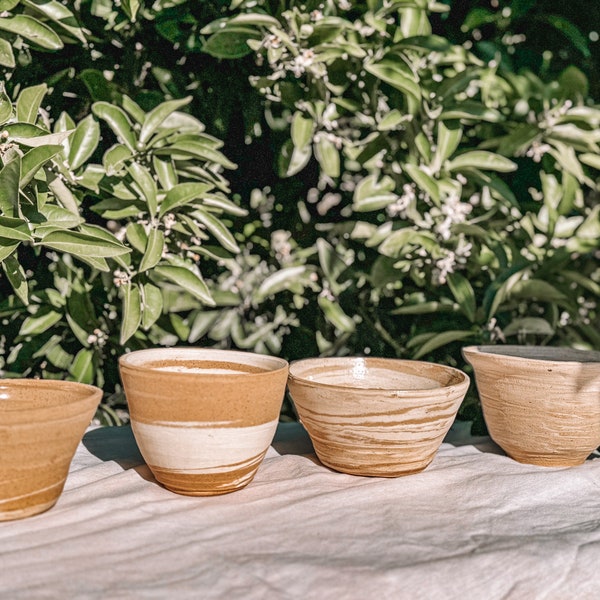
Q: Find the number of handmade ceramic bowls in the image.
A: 4